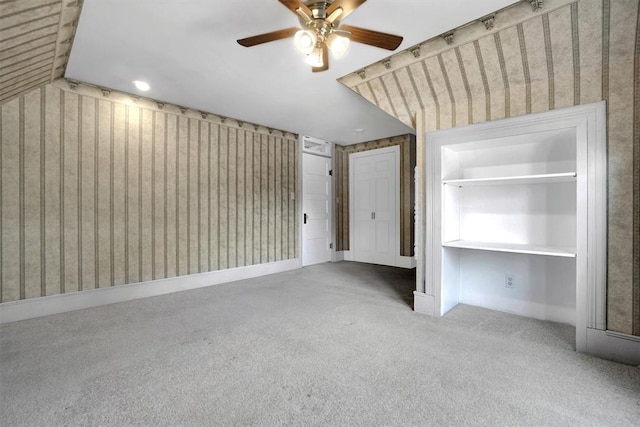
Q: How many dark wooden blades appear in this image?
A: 5